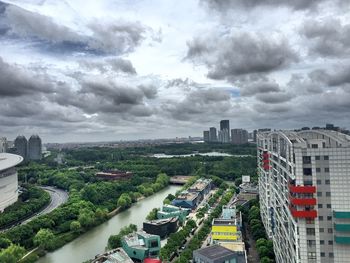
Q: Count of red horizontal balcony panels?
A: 3